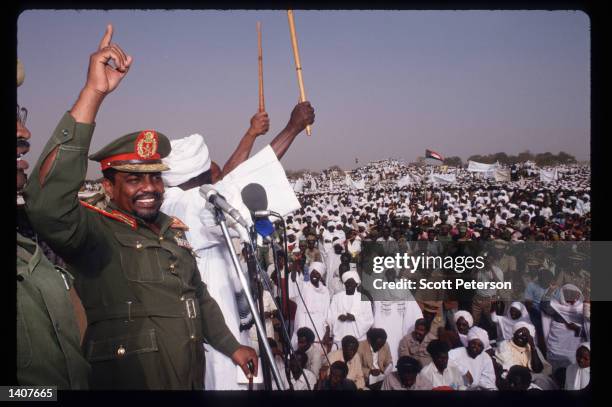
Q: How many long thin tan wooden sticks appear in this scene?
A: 2